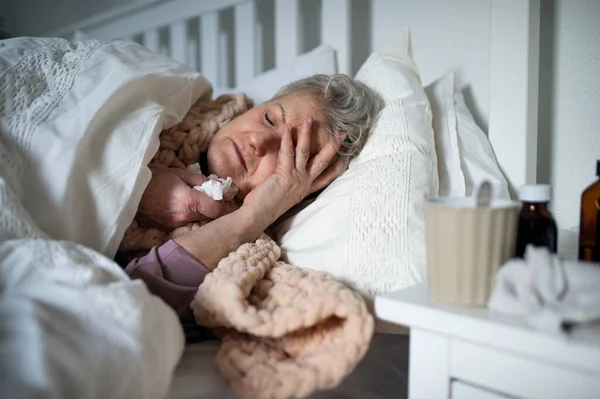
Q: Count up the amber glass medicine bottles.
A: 2